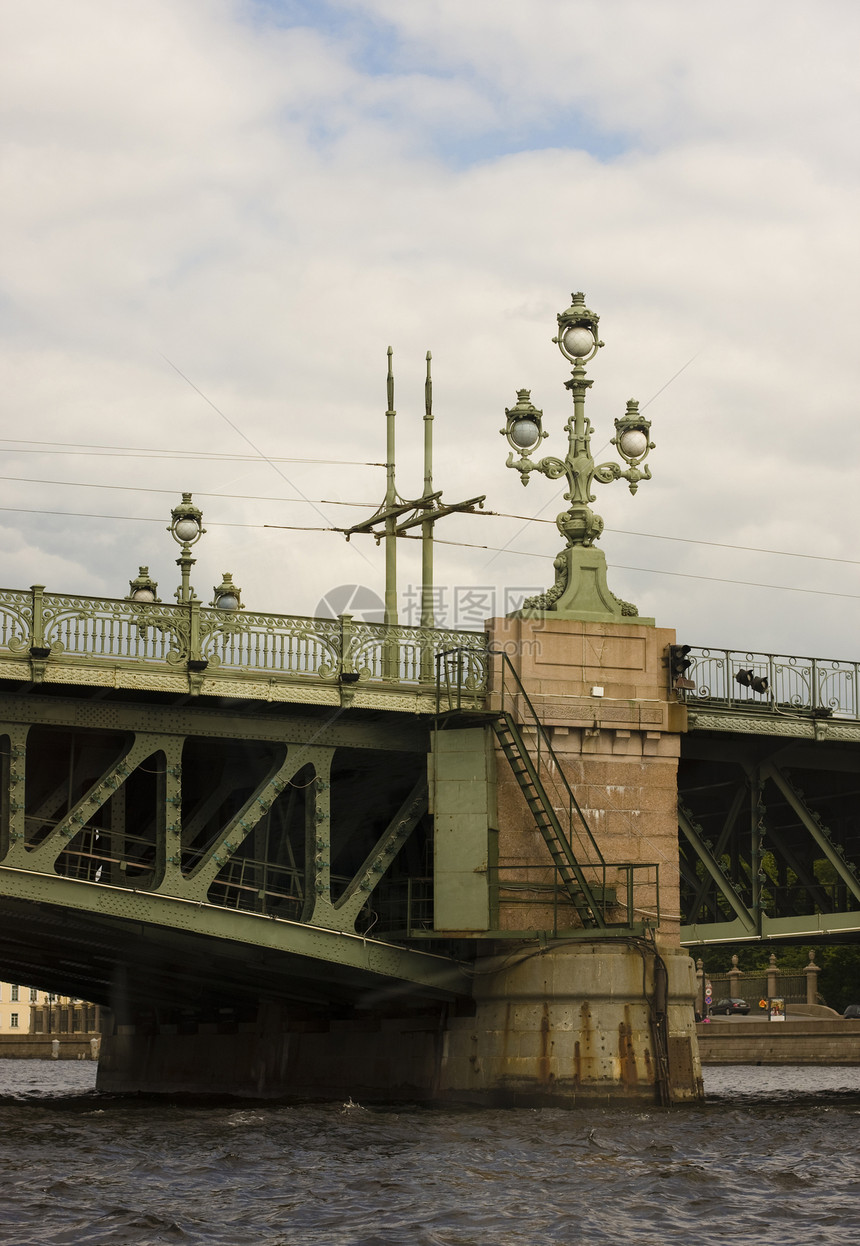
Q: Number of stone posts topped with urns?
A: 4